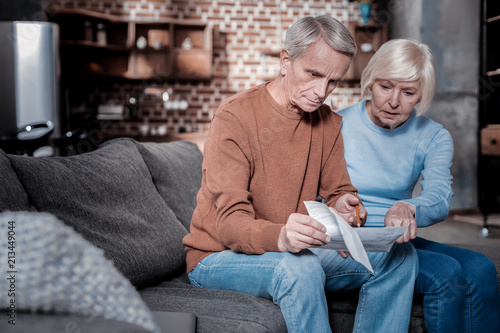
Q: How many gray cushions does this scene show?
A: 3